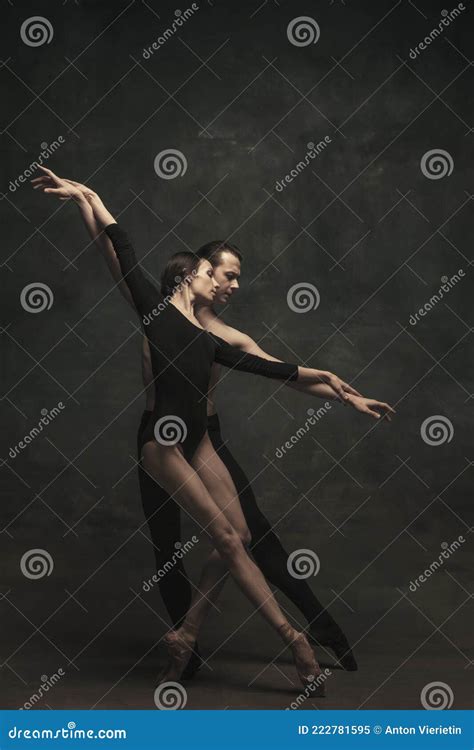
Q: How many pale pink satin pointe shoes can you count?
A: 2